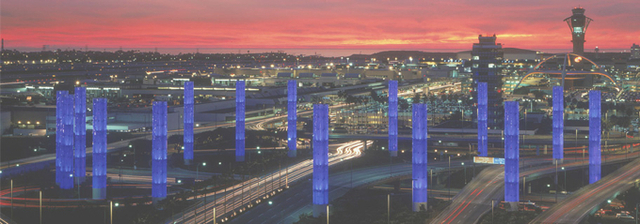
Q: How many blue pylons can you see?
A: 15